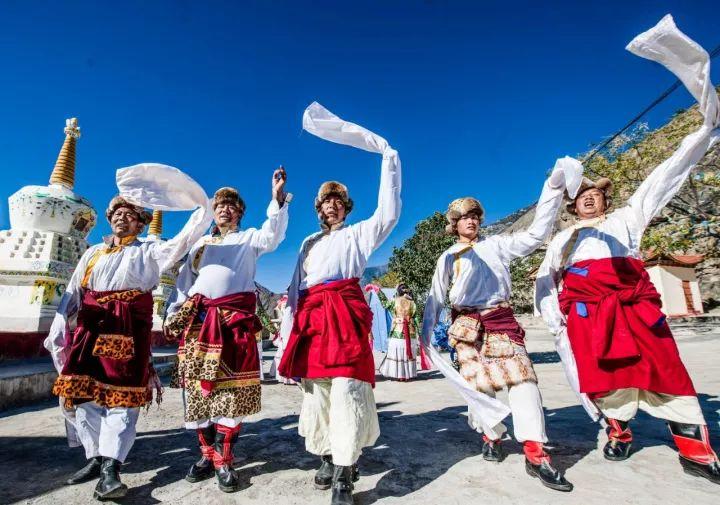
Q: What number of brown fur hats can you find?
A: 5